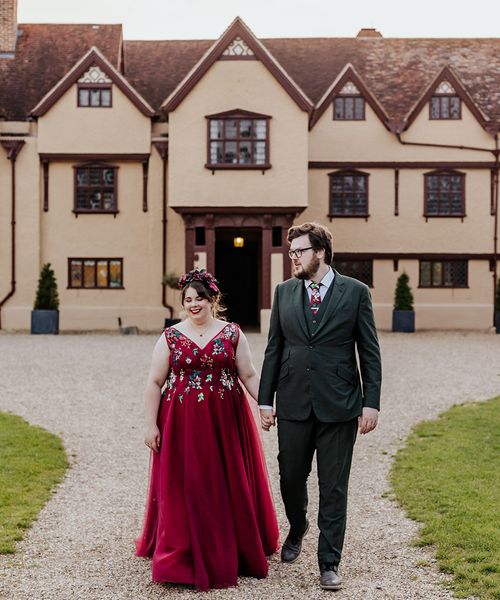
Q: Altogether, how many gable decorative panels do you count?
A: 4